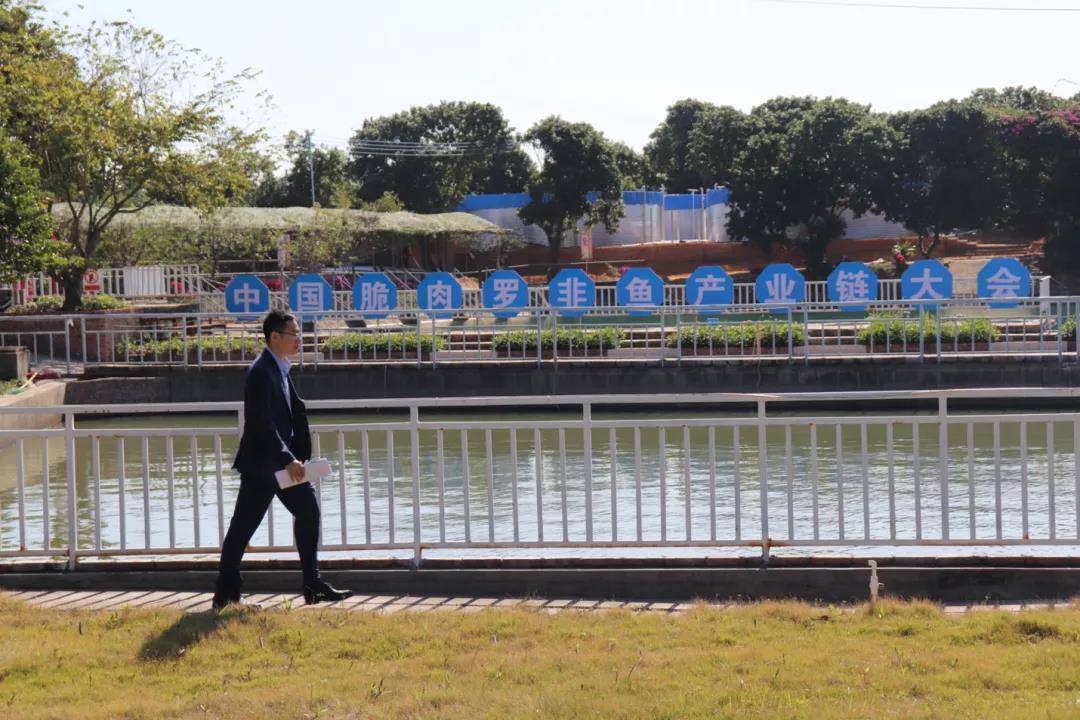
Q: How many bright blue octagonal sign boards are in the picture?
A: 12